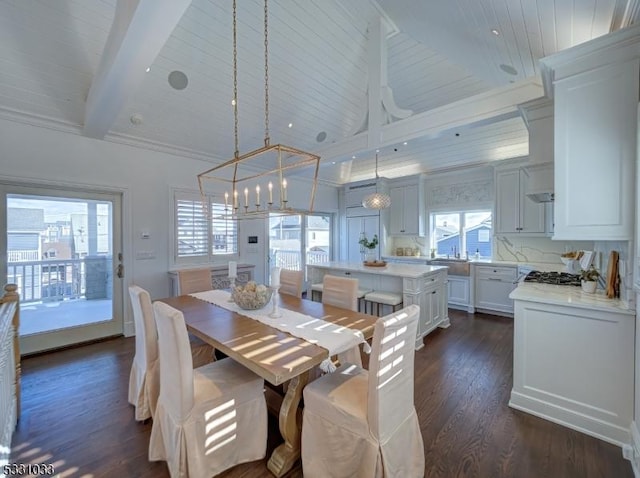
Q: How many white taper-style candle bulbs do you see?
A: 6